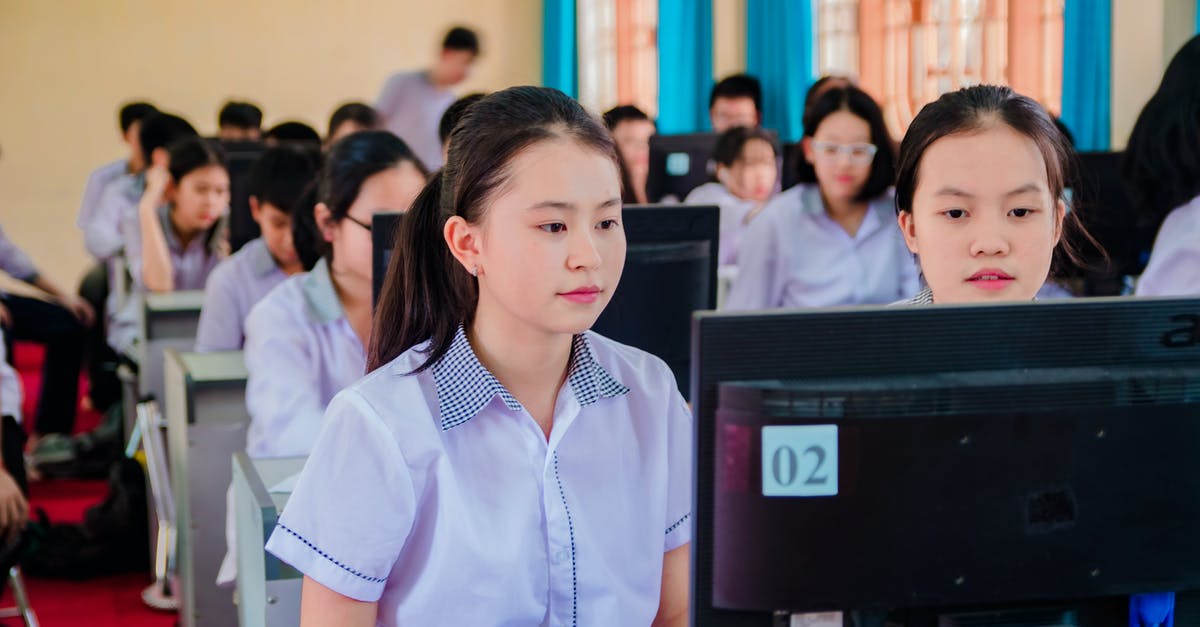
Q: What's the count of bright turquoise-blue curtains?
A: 4